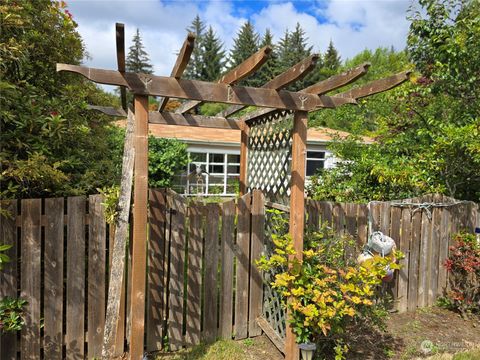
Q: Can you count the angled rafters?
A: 6